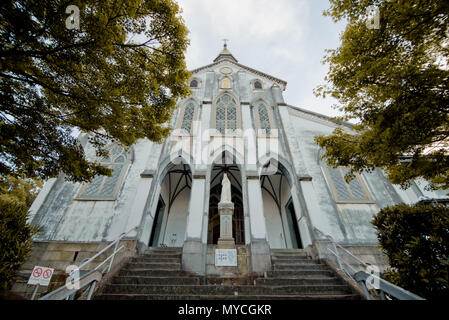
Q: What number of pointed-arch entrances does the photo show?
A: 3